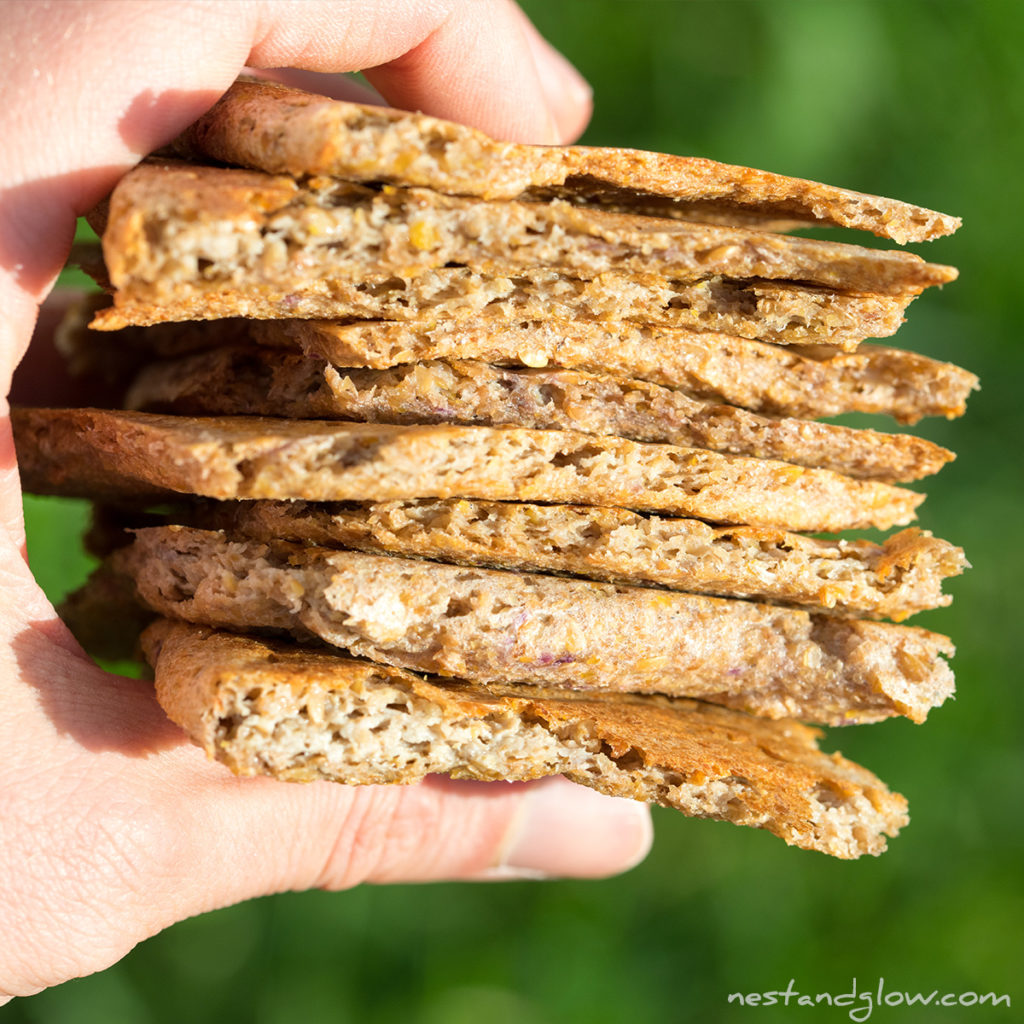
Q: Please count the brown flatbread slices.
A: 9